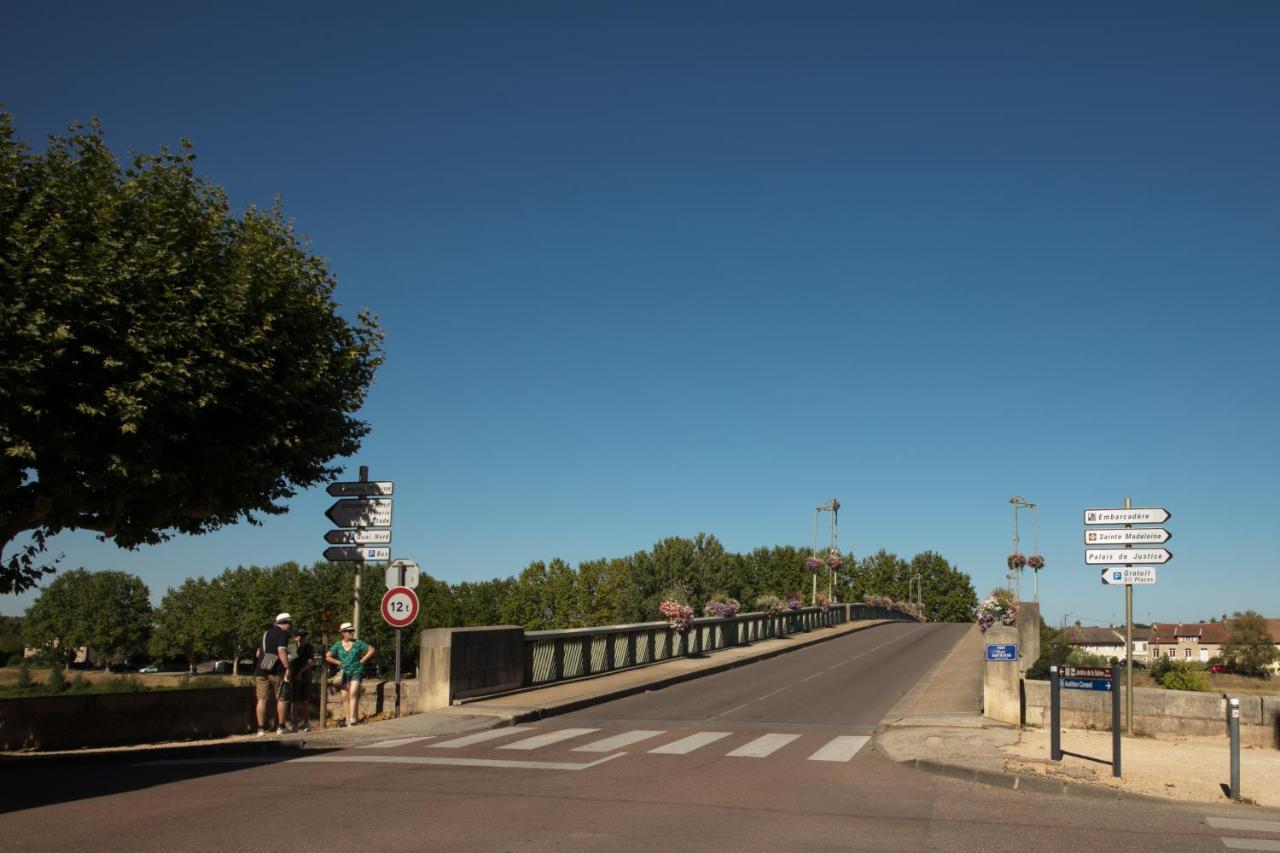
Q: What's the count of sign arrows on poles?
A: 8